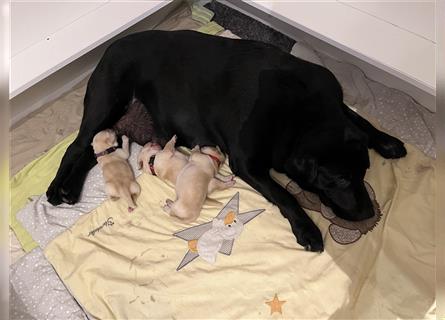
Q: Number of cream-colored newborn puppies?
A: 3